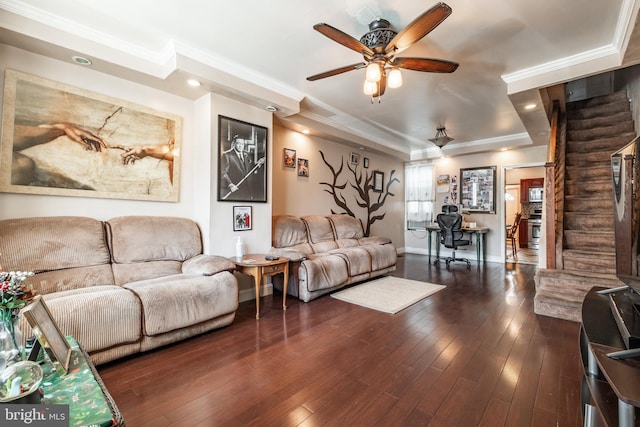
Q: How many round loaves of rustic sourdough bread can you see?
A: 0